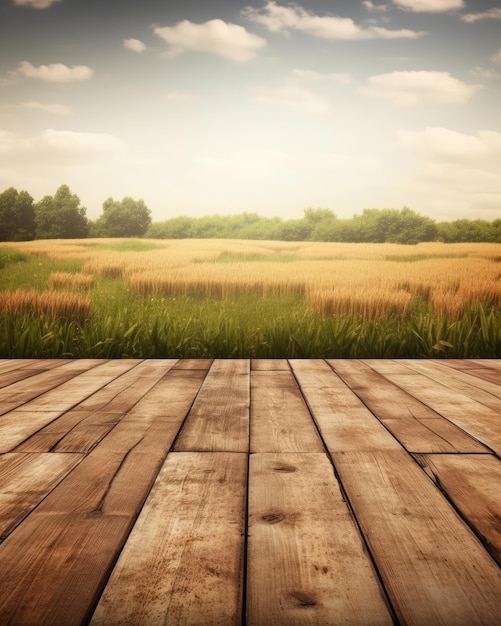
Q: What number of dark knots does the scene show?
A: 3